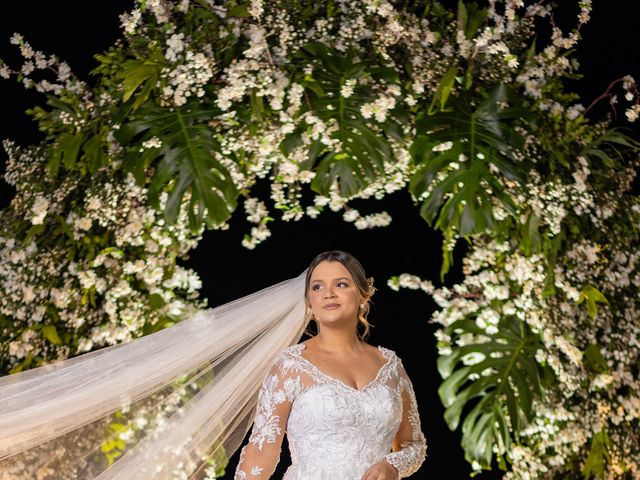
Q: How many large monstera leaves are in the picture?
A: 4